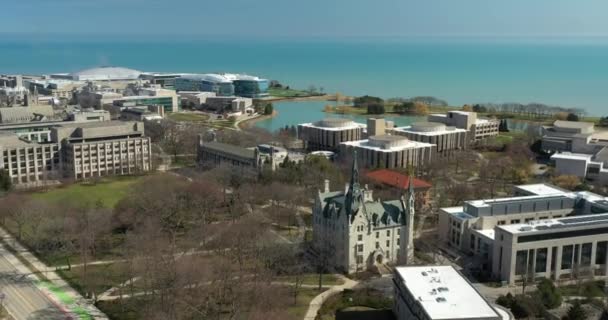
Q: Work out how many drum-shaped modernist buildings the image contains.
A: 3